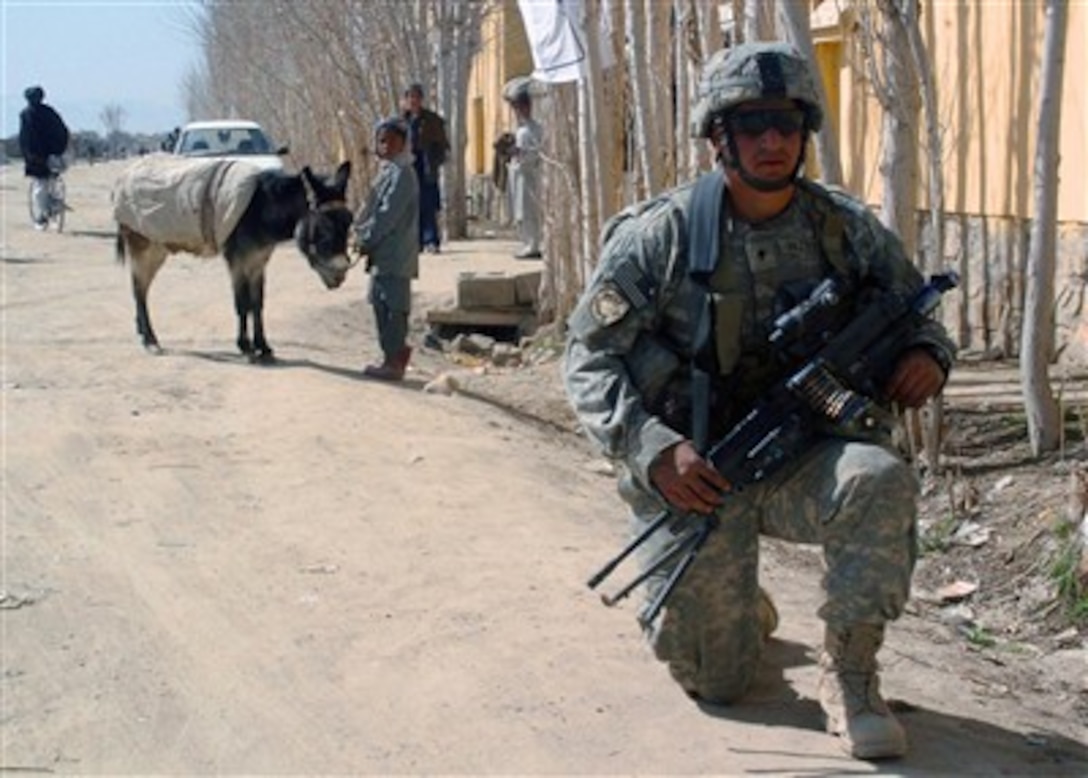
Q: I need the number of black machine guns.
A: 1